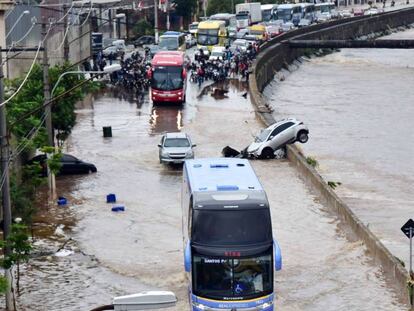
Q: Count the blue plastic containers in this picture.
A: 3